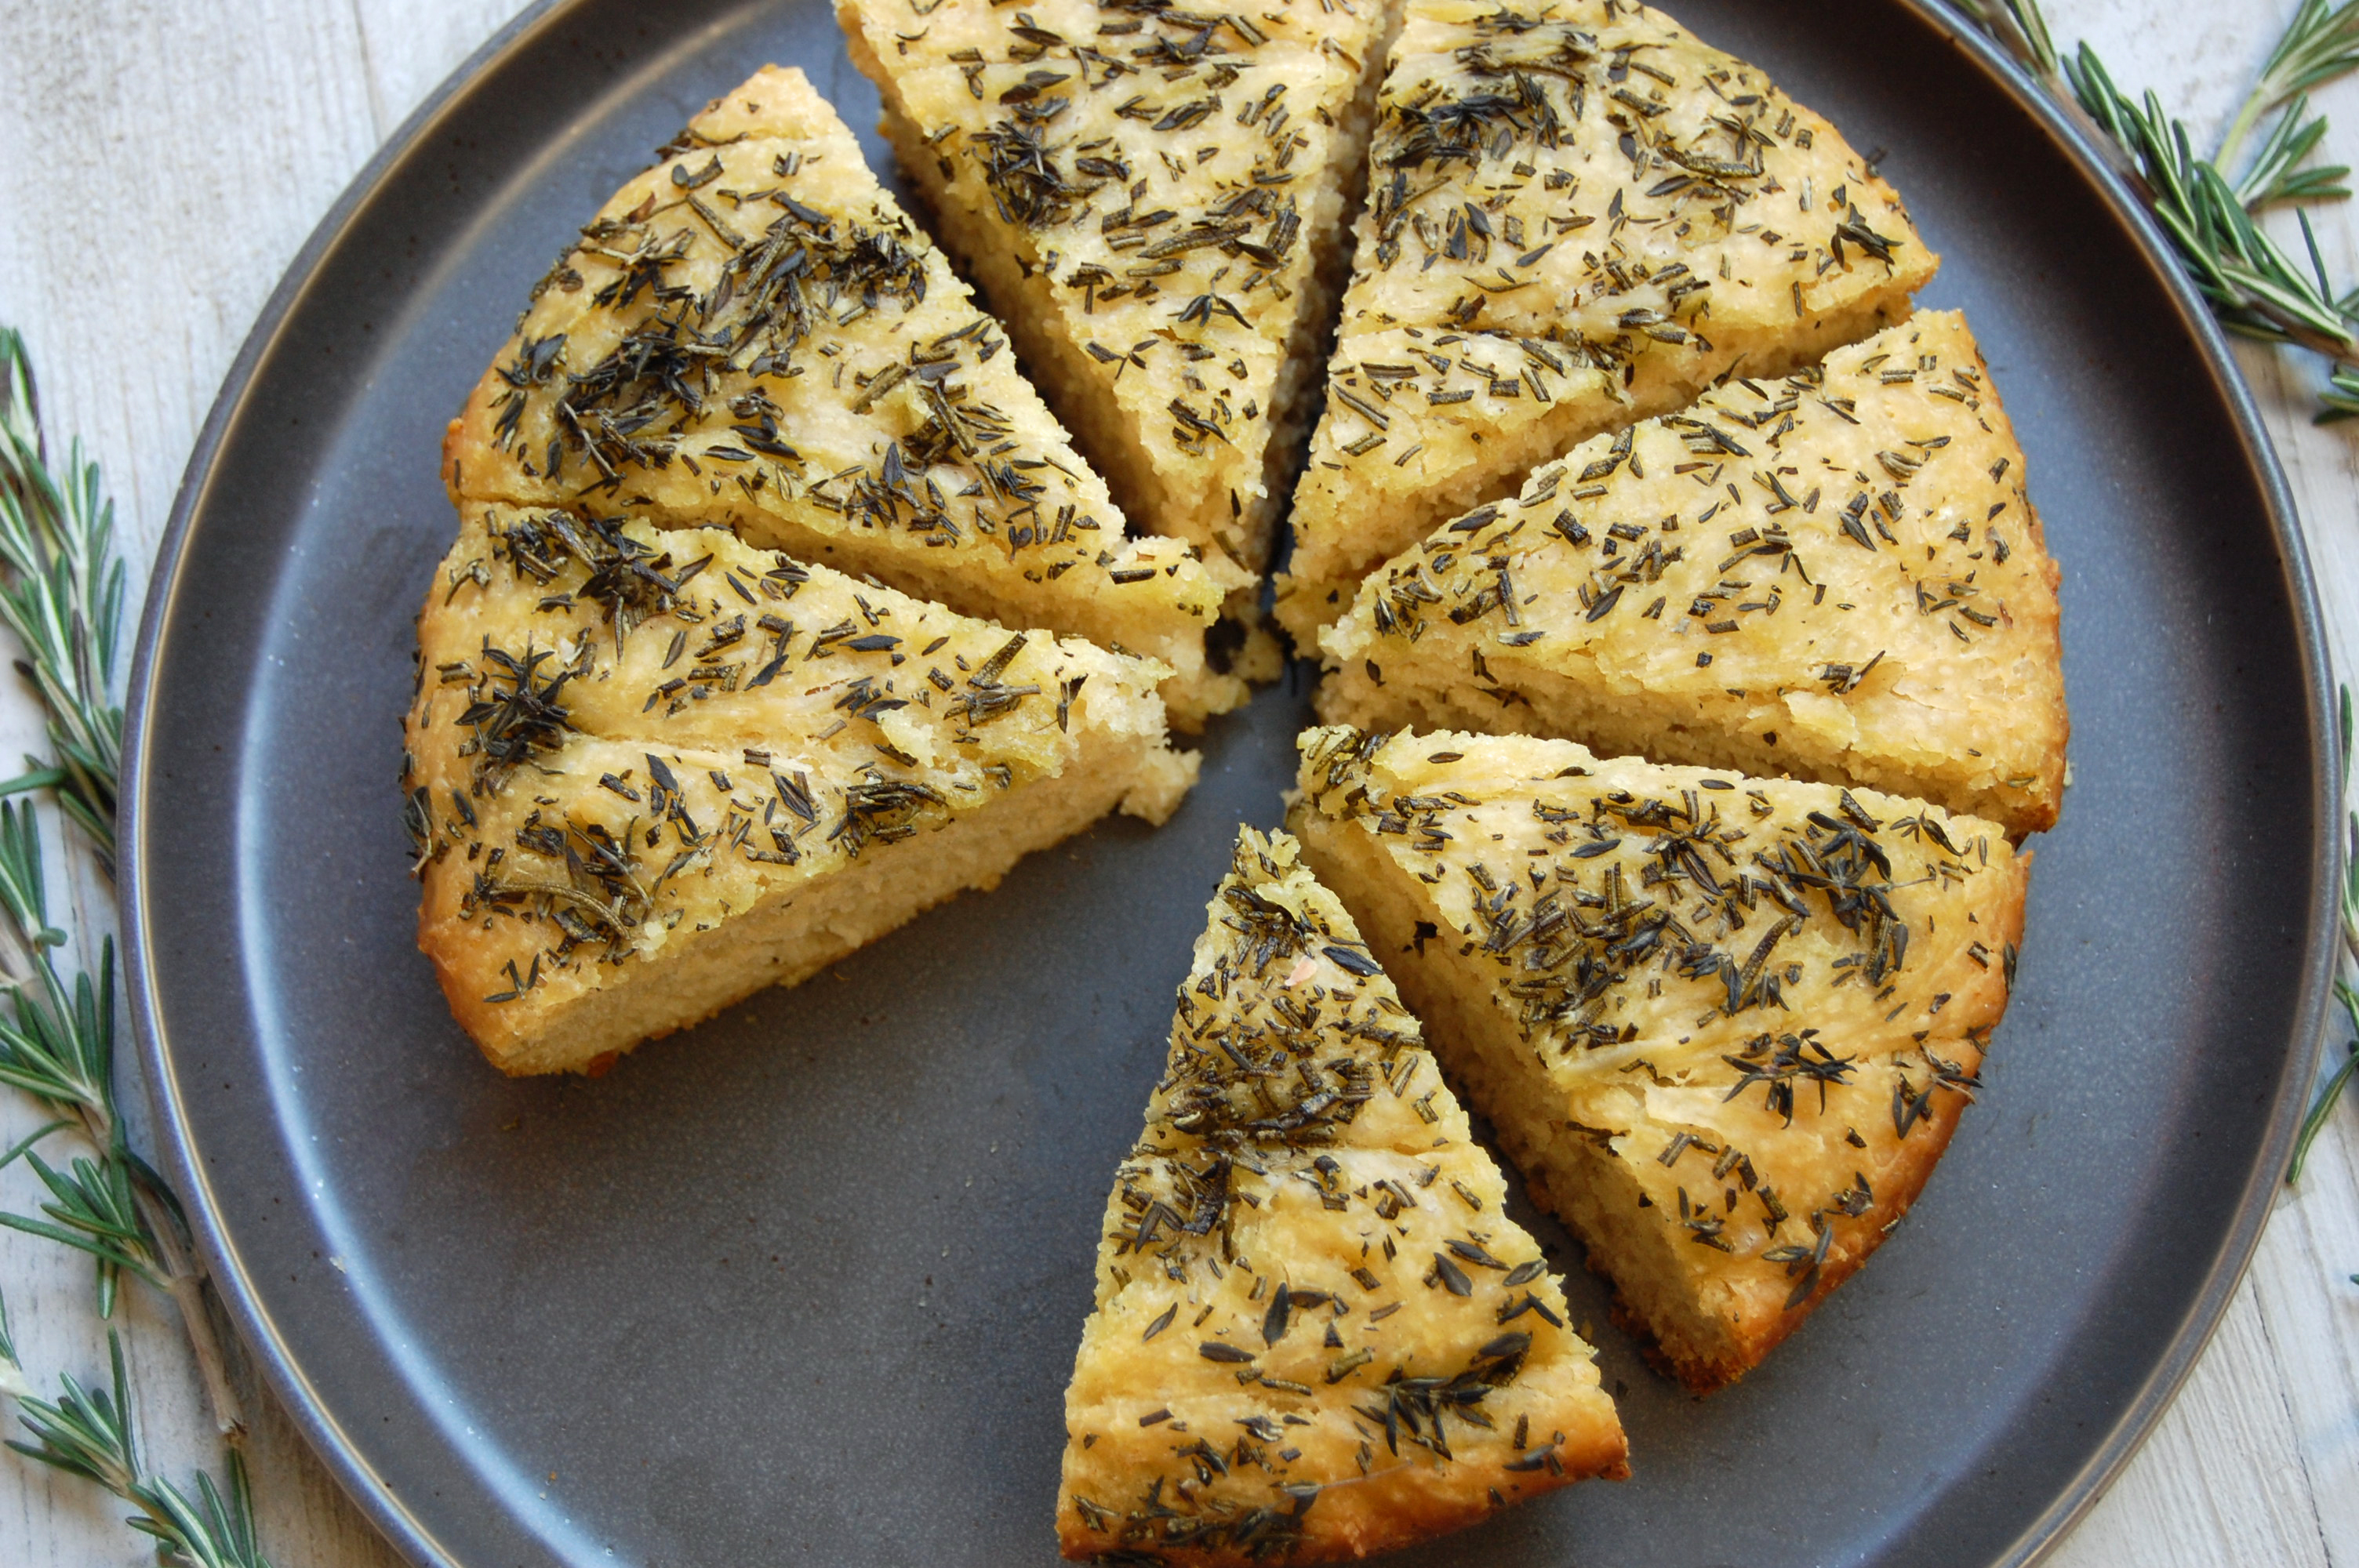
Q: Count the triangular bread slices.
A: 7